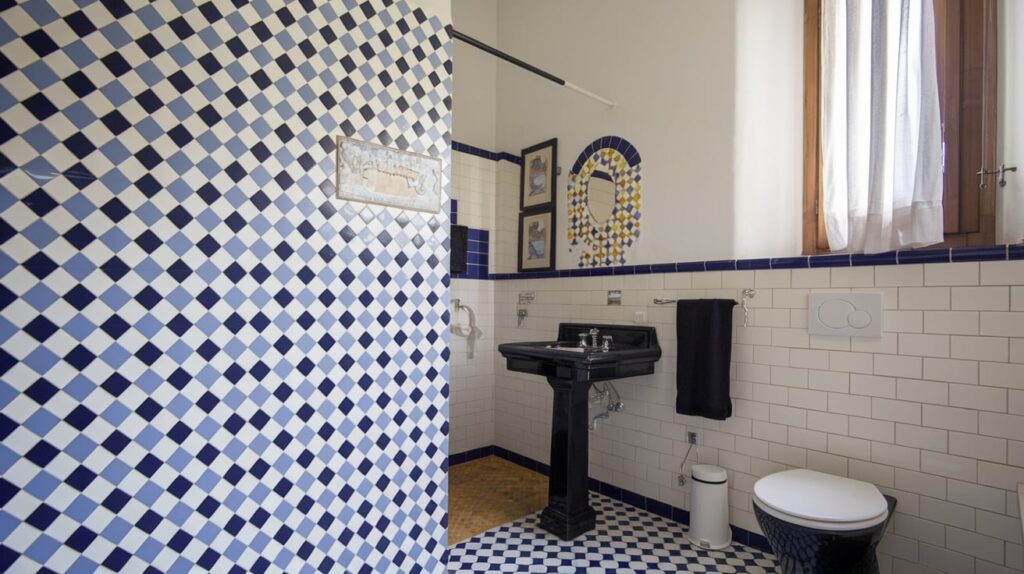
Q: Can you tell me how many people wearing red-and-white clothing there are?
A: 0